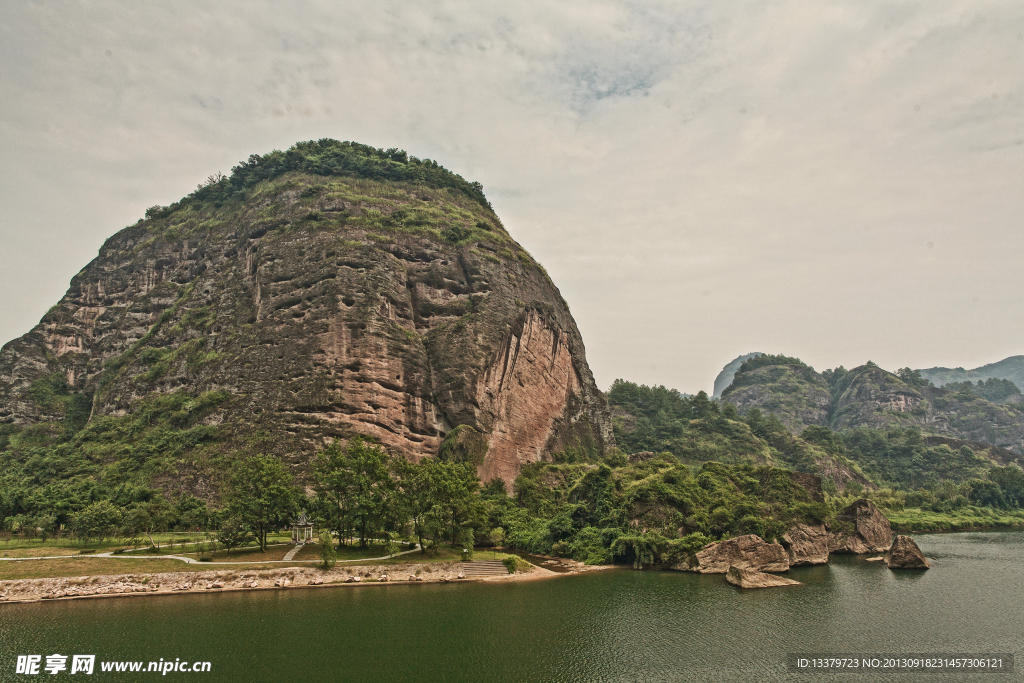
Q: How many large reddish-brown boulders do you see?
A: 5